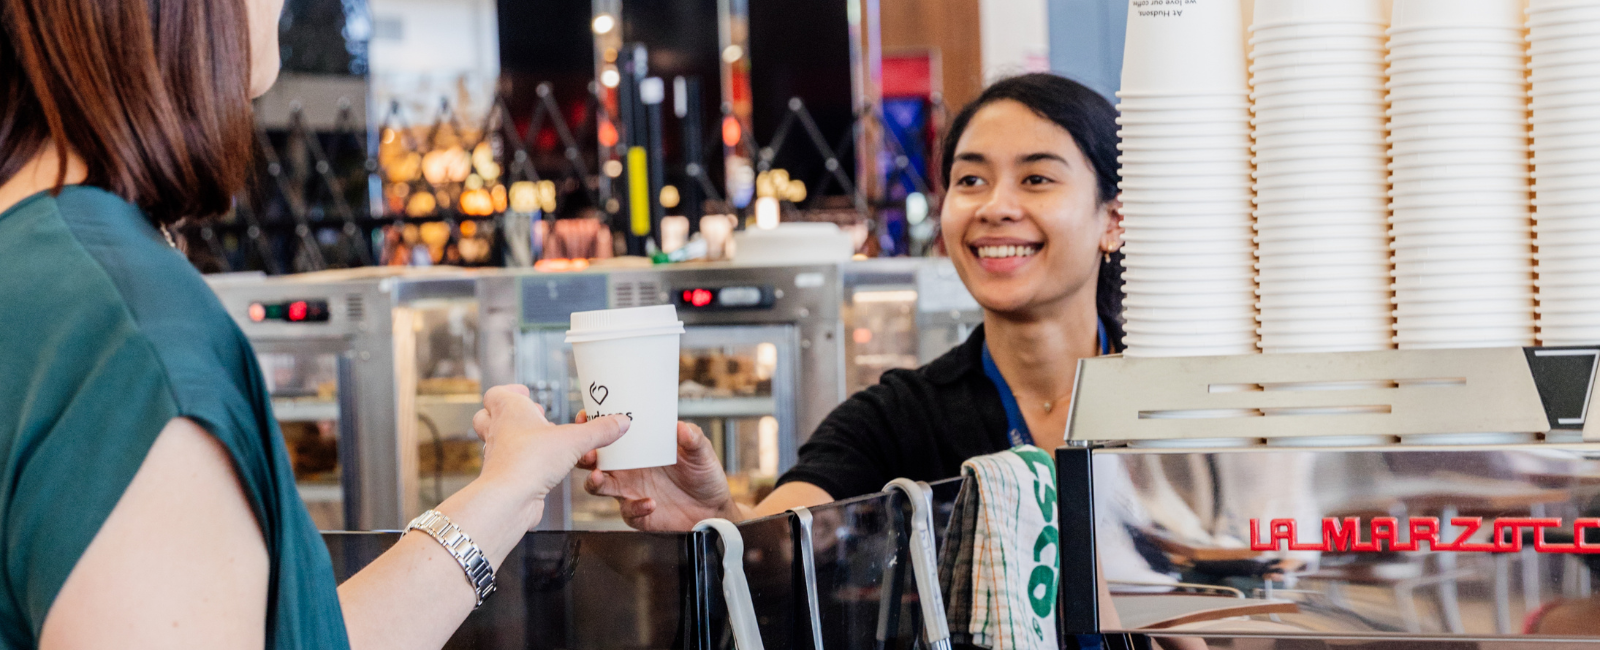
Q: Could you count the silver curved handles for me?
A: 3